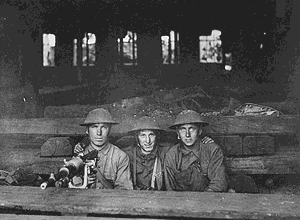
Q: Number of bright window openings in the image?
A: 5